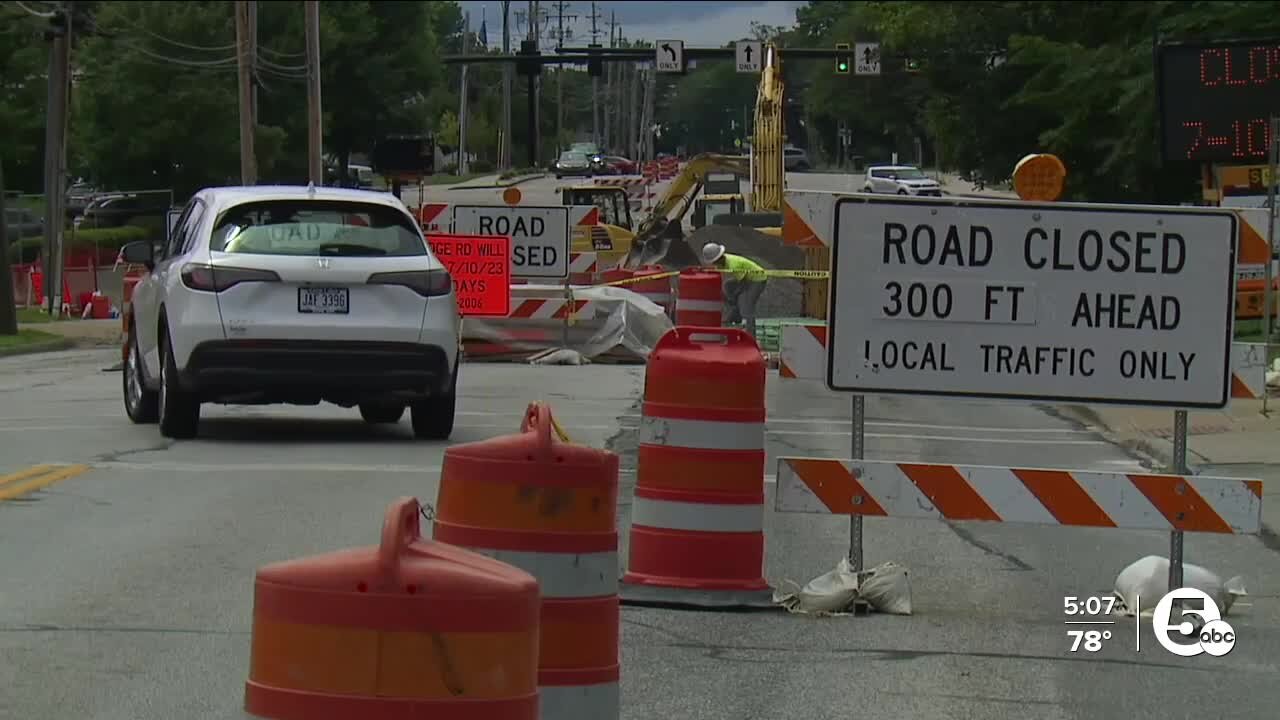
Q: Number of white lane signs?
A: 3